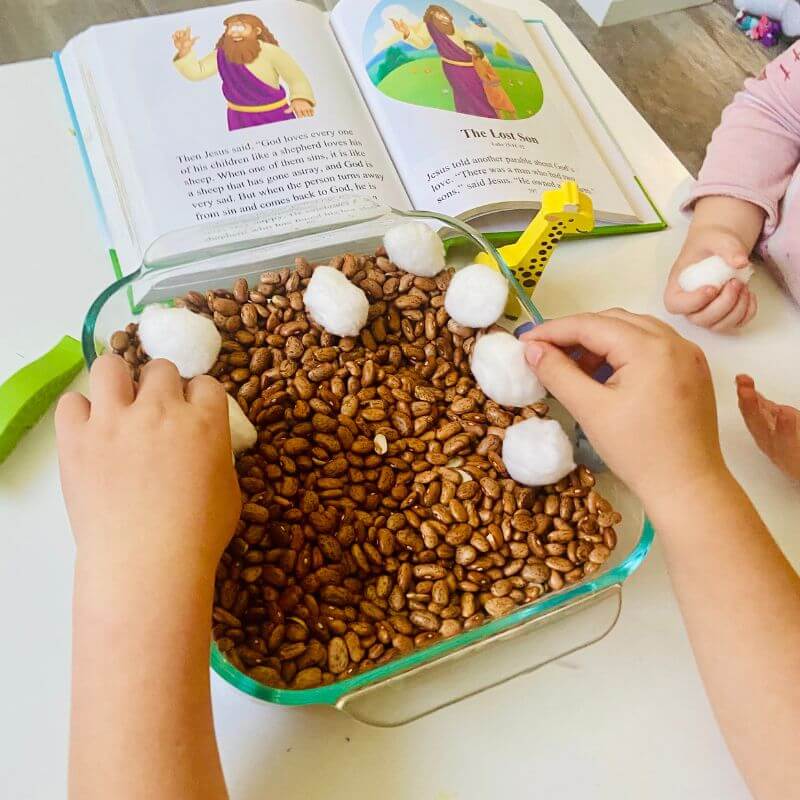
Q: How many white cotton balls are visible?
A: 8